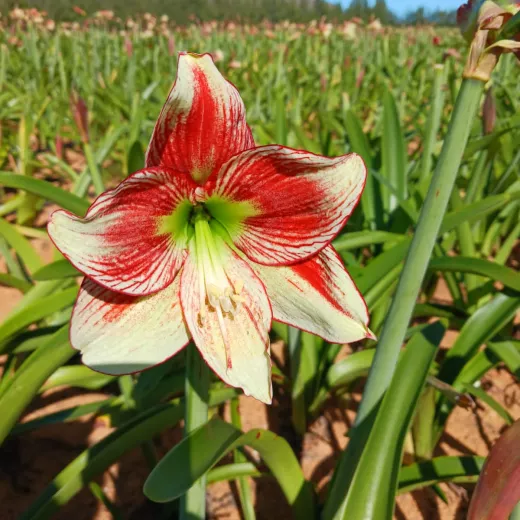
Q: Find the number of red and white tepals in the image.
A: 6